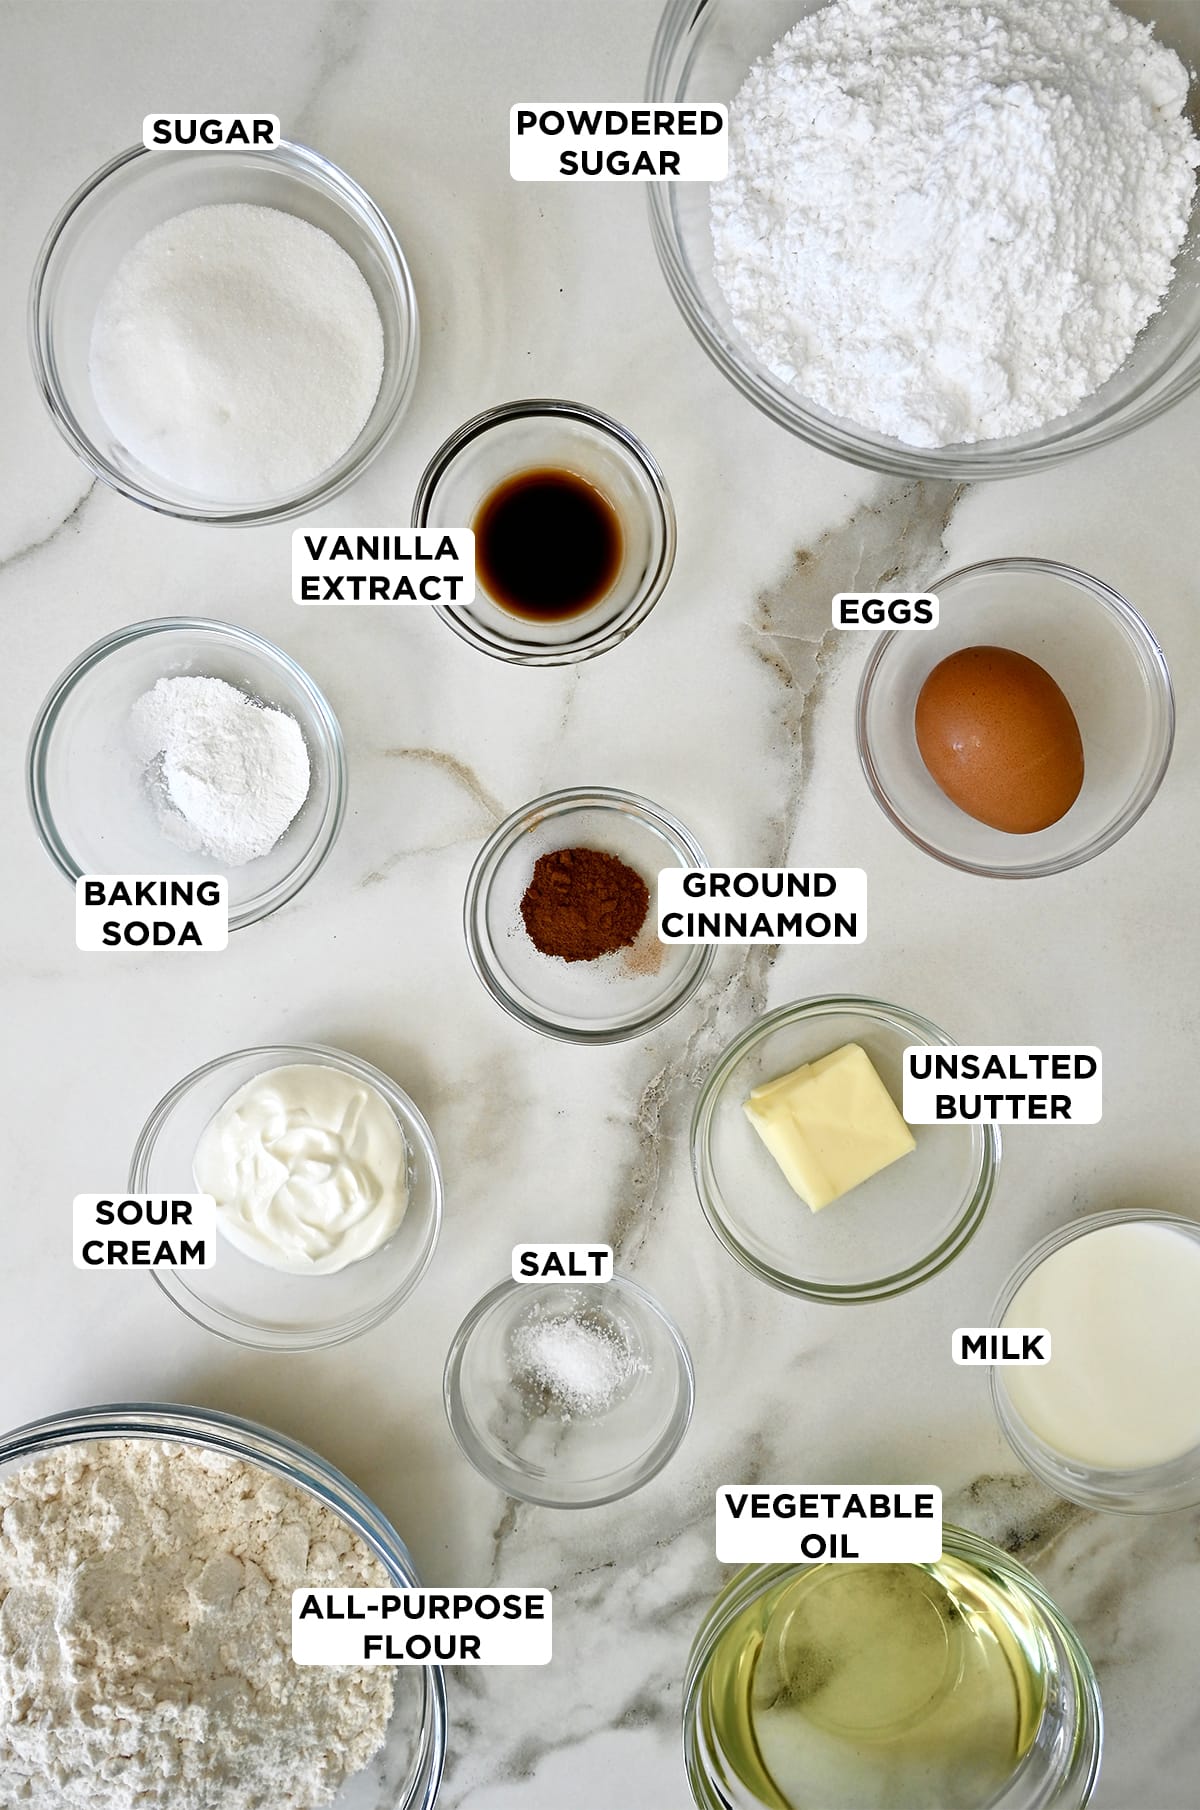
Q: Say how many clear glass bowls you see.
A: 12